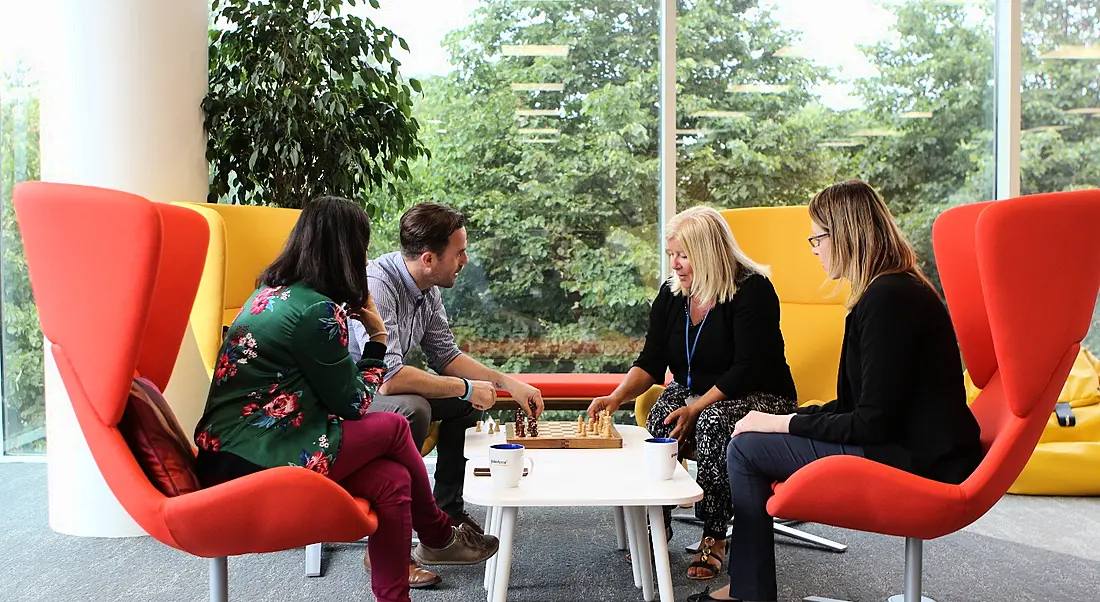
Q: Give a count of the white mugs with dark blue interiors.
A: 2